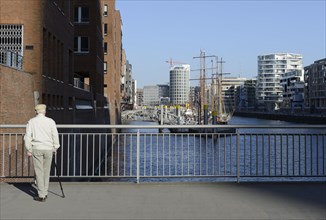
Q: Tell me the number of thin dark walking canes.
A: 1